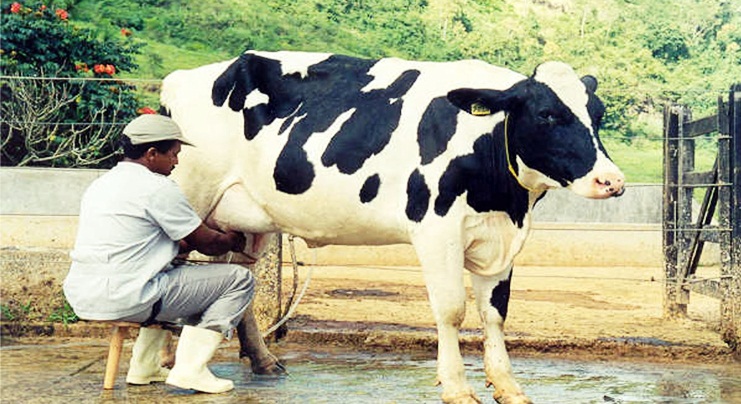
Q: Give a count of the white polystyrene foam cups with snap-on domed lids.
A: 0